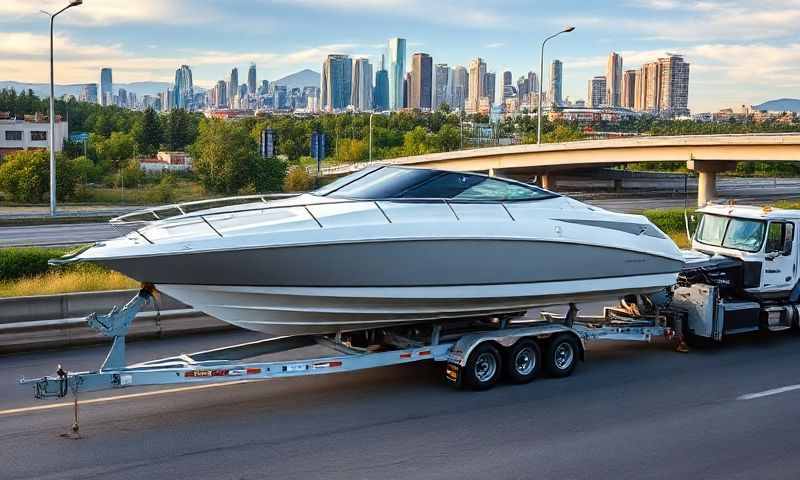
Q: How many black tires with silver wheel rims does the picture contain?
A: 3